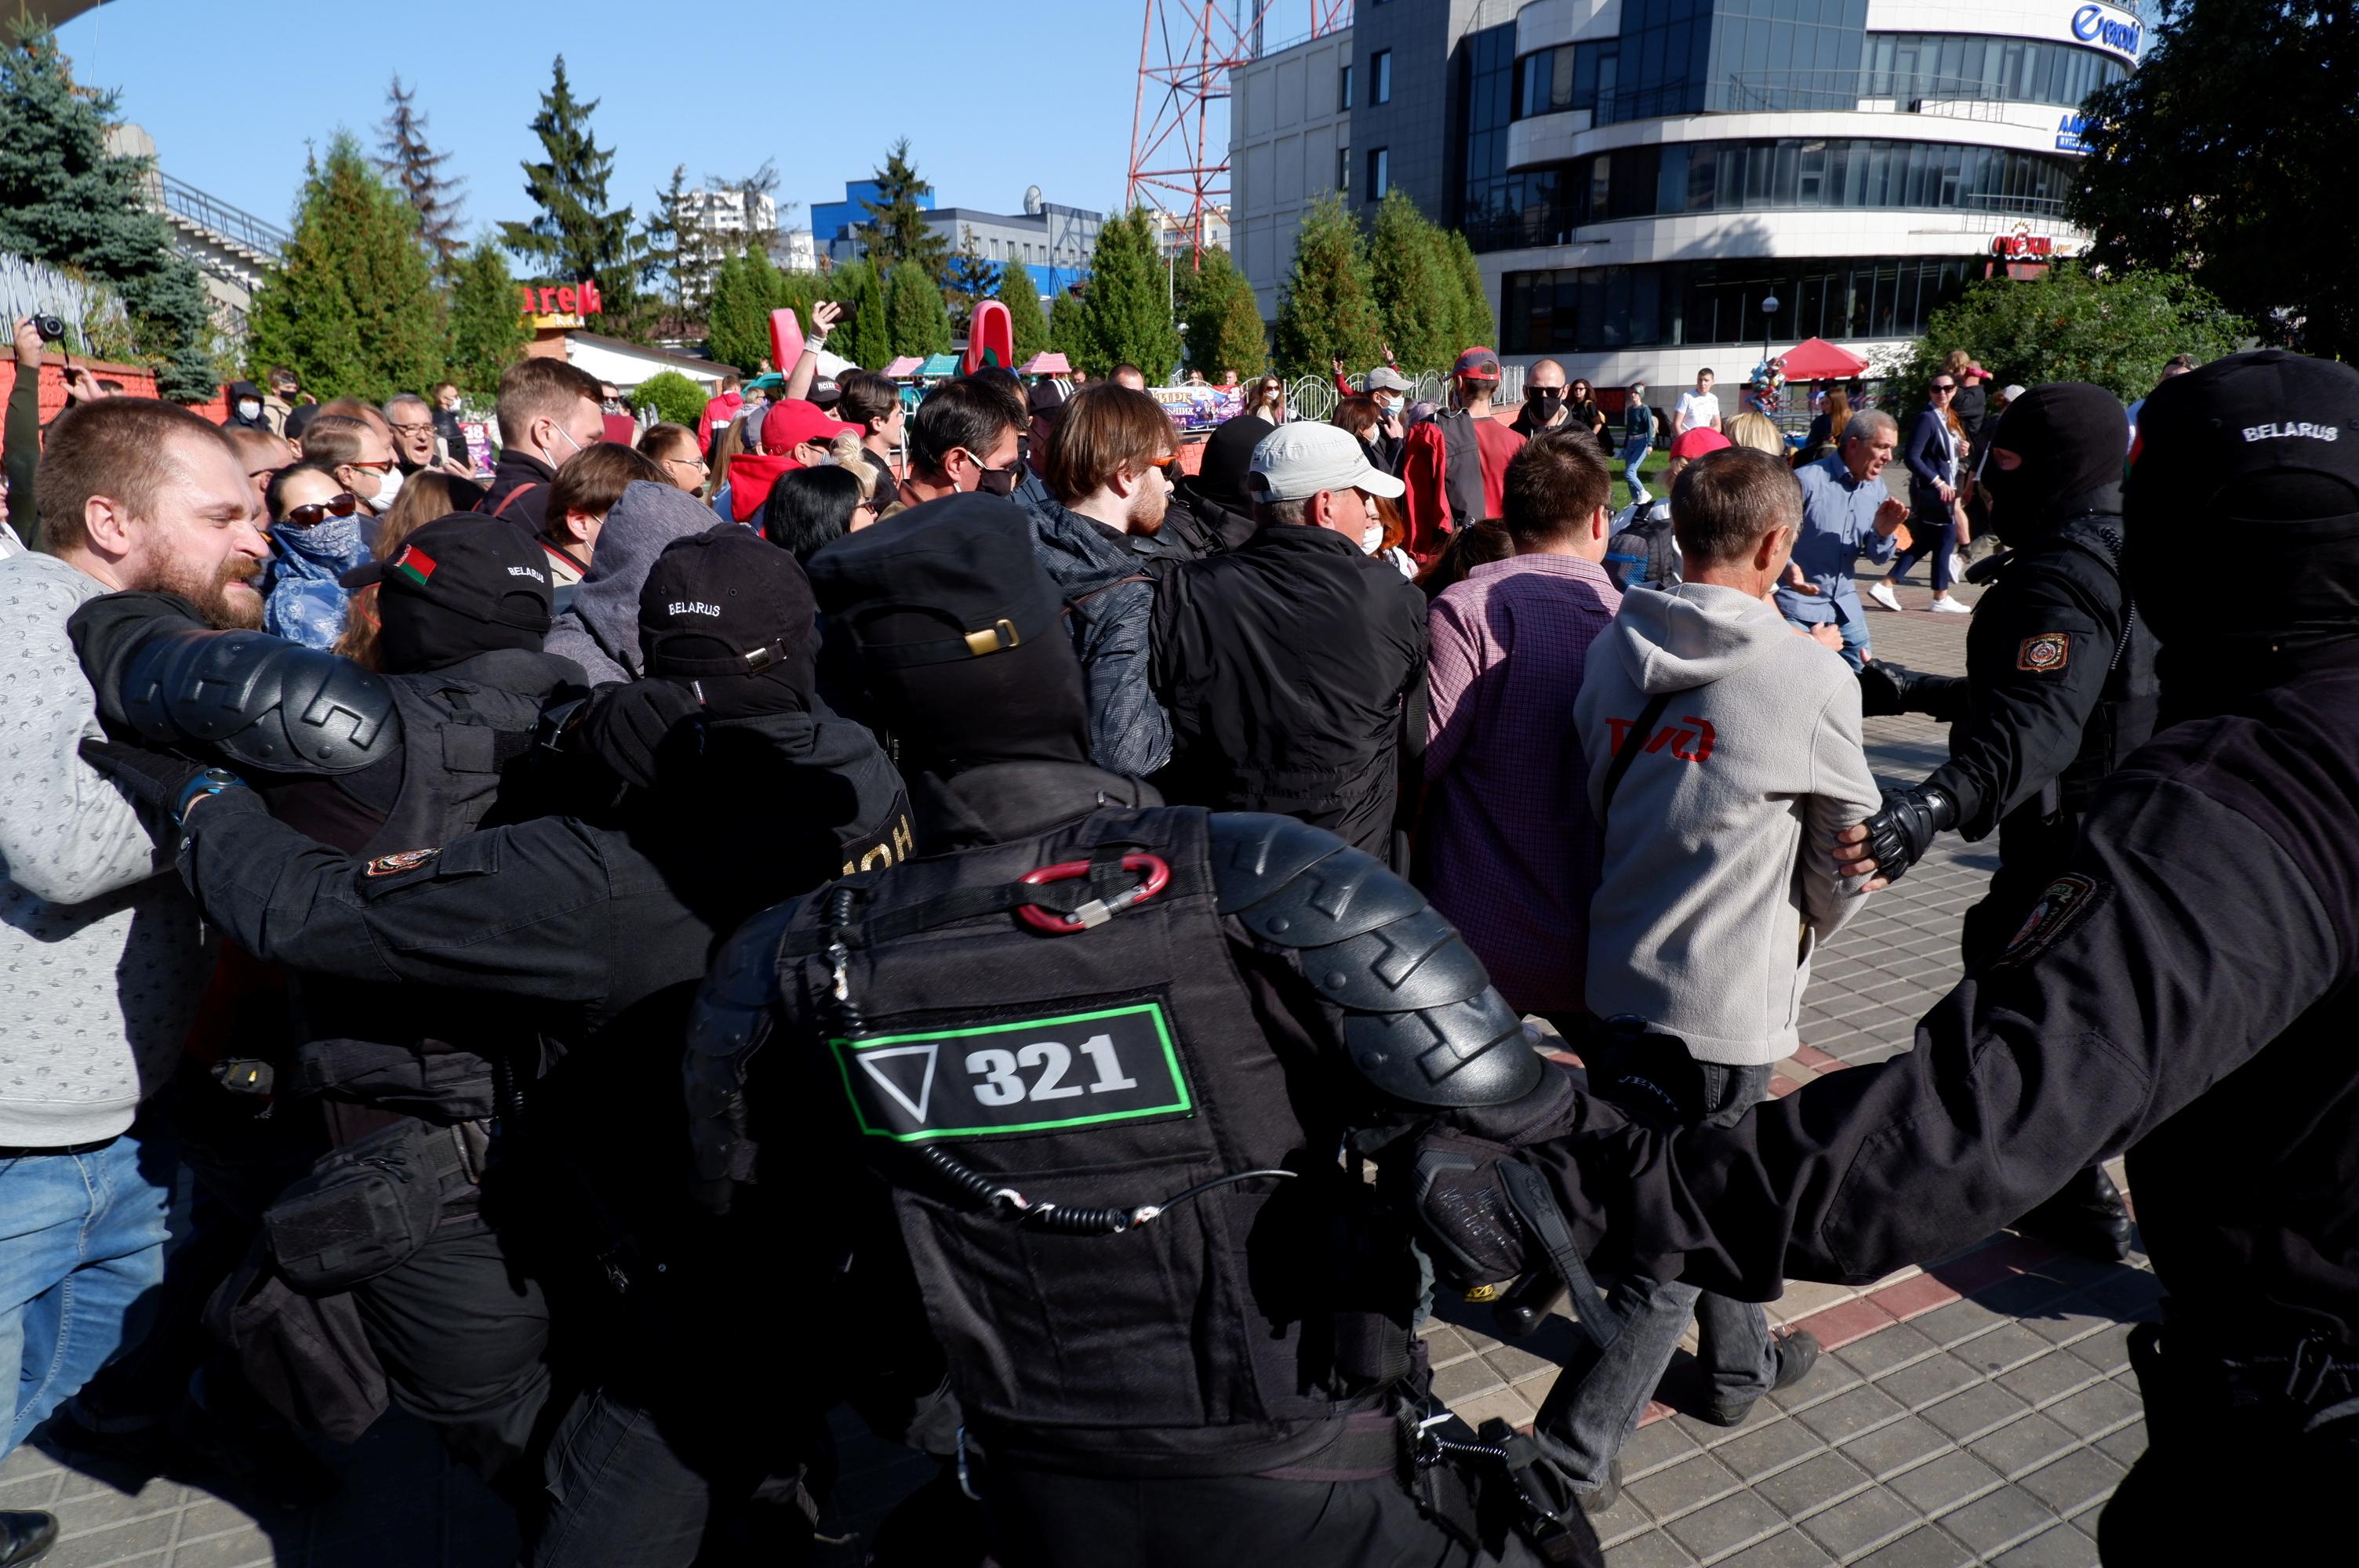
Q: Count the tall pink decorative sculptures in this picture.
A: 2